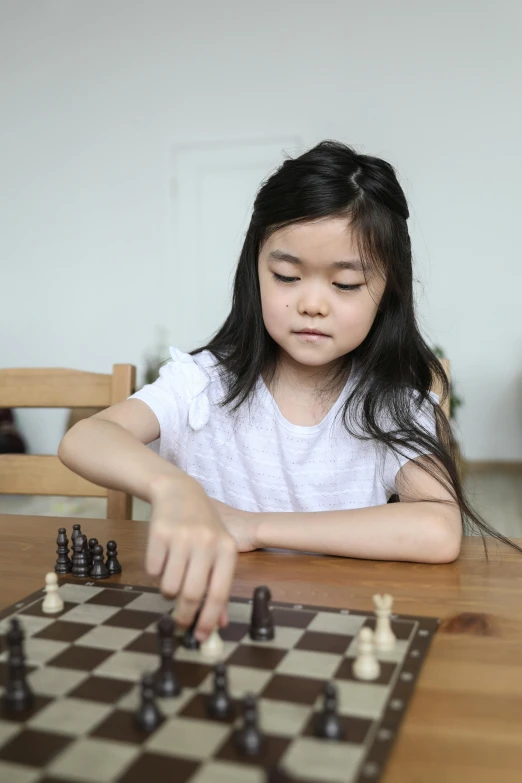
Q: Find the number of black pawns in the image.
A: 7